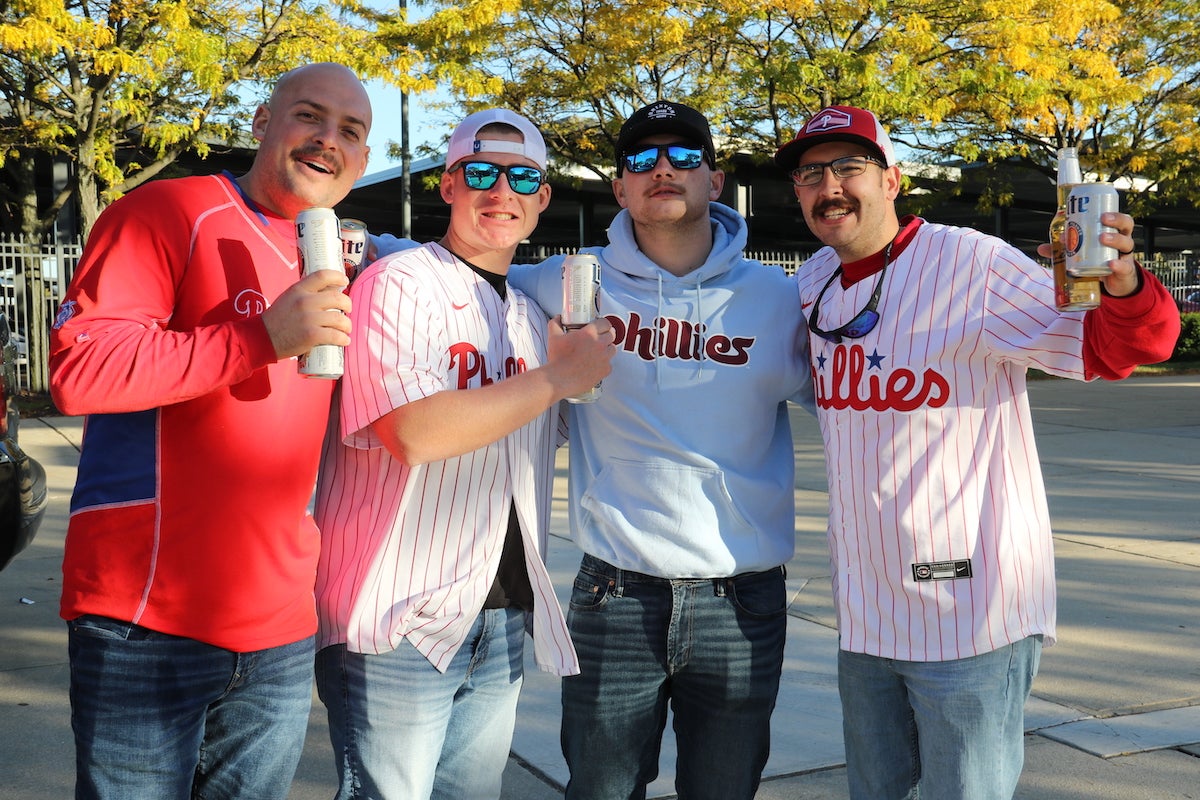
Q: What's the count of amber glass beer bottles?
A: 1